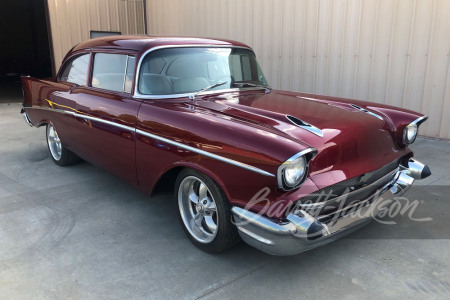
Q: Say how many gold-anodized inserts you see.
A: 0